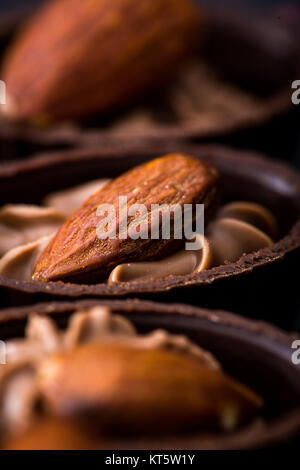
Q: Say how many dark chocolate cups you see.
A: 3